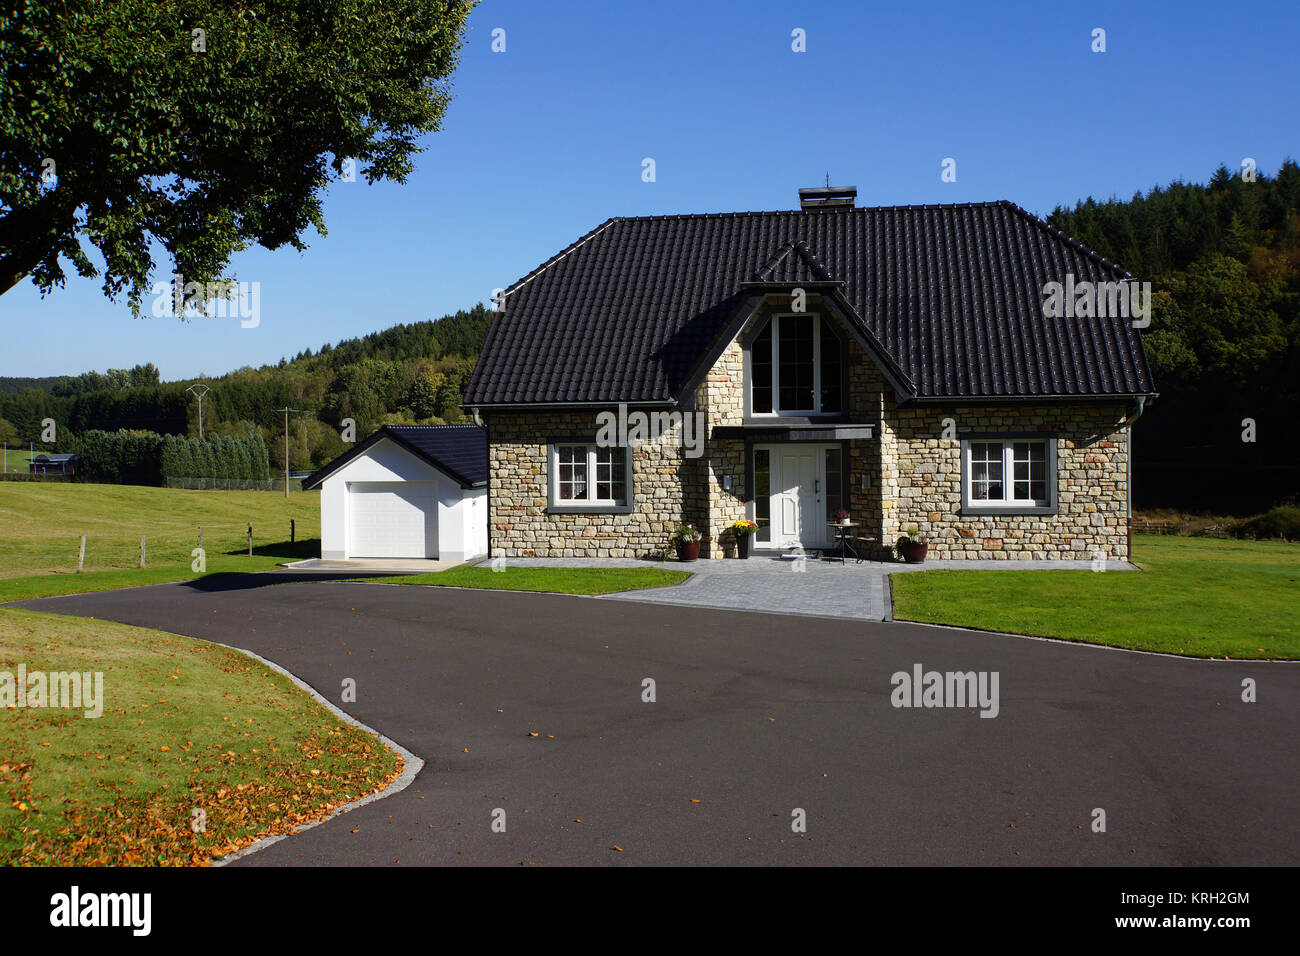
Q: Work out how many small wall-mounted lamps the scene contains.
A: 2